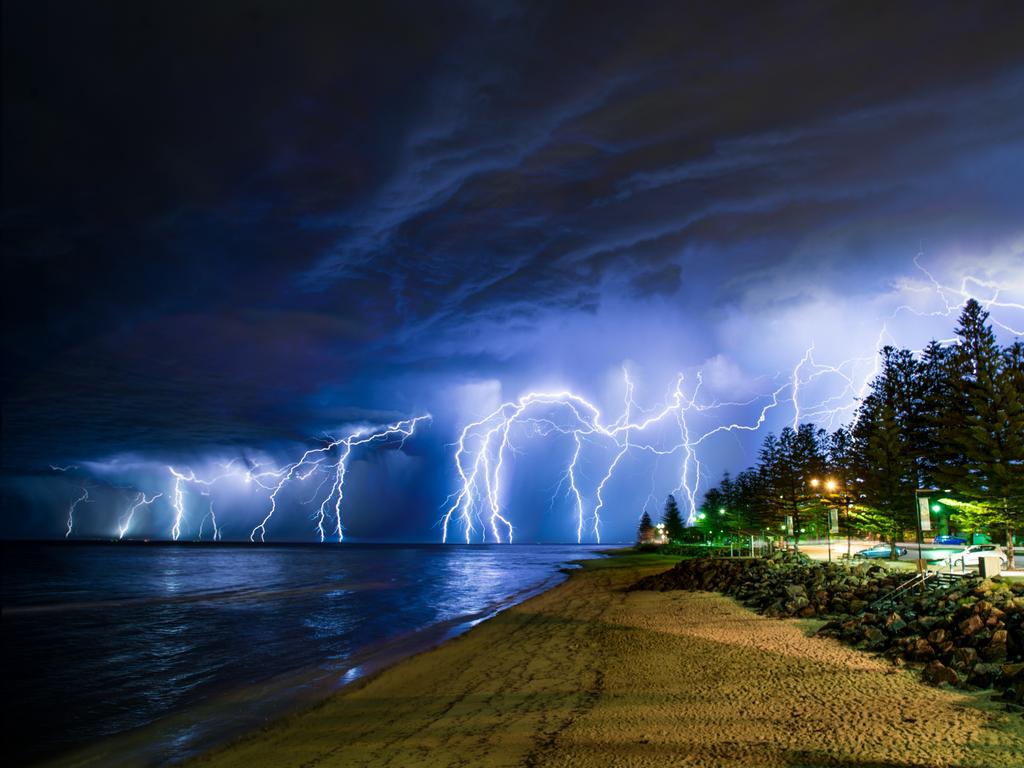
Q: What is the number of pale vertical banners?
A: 3